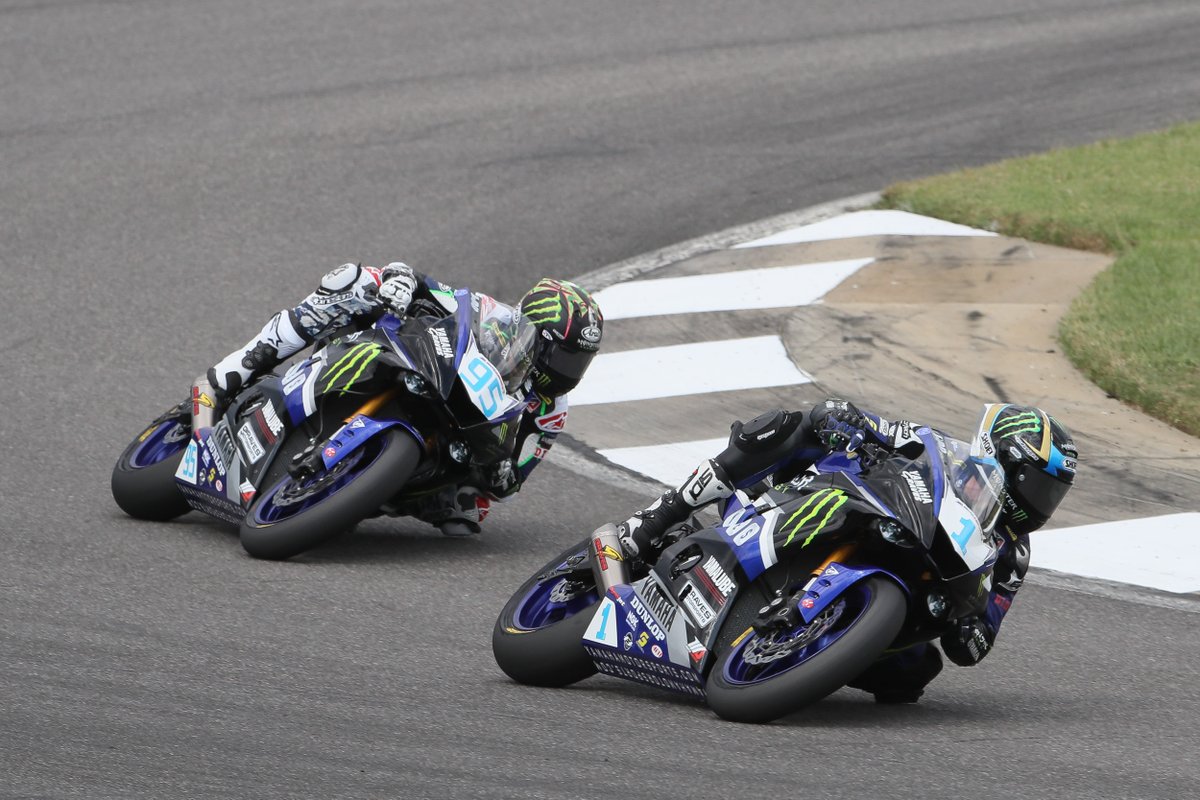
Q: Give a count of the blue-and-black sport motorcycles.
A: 2